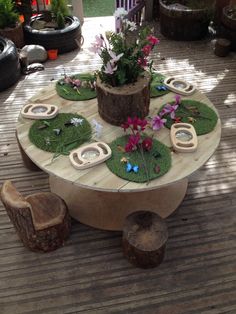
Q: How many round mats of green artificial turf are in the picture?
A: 5